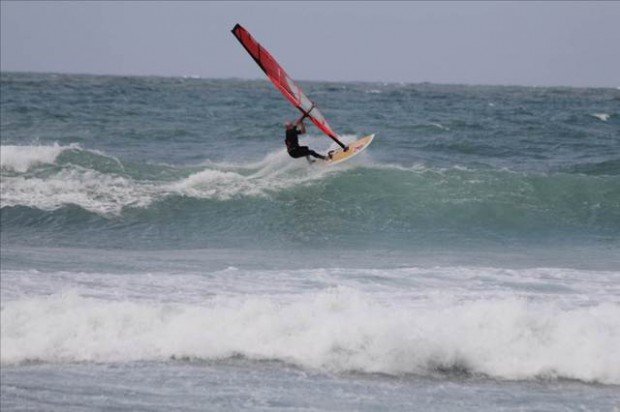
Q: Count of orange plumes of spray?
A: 0